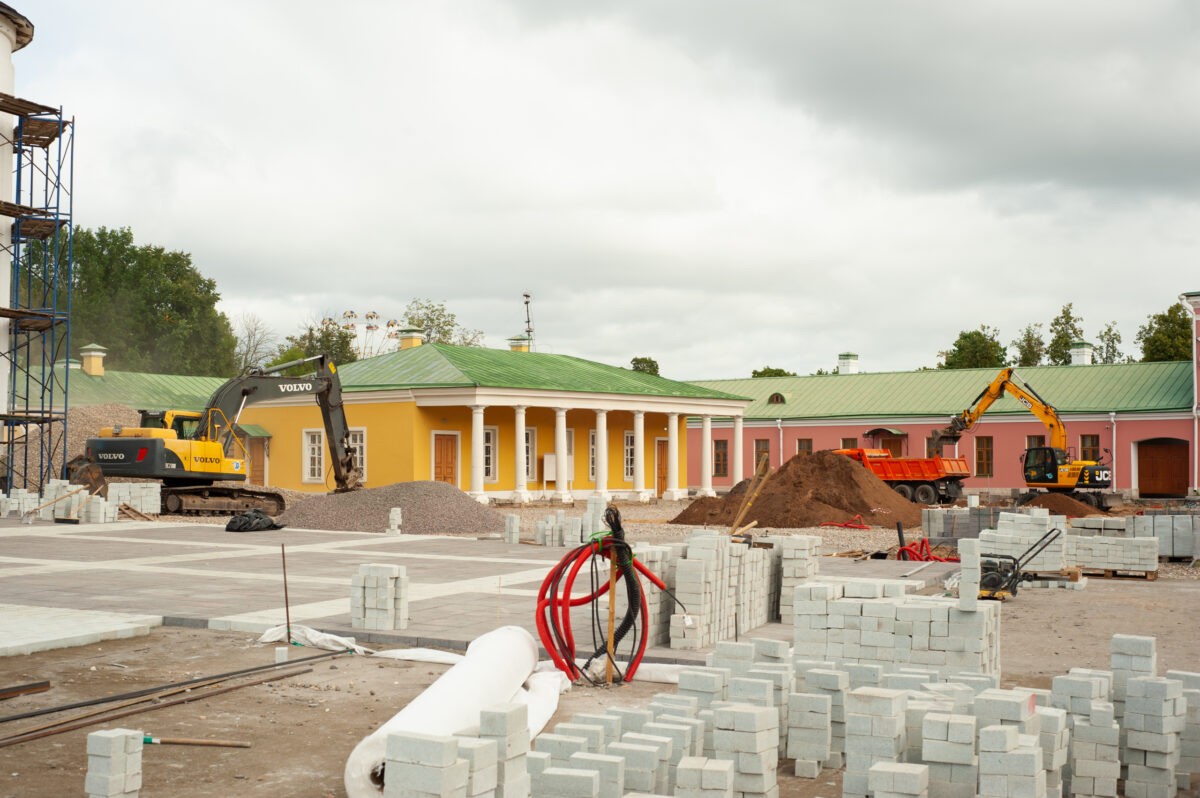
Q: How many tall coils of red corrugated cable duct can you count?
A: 1